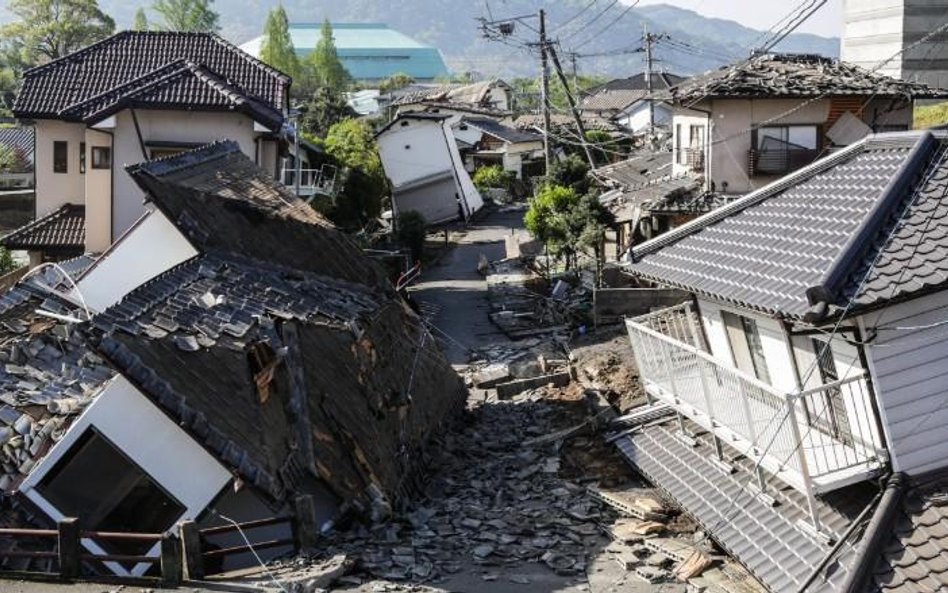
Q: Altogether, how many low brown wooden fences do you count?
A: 1